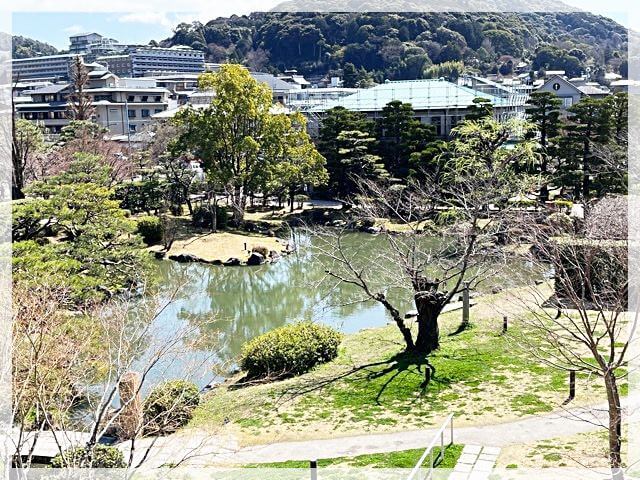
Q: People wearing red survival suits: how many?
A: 0